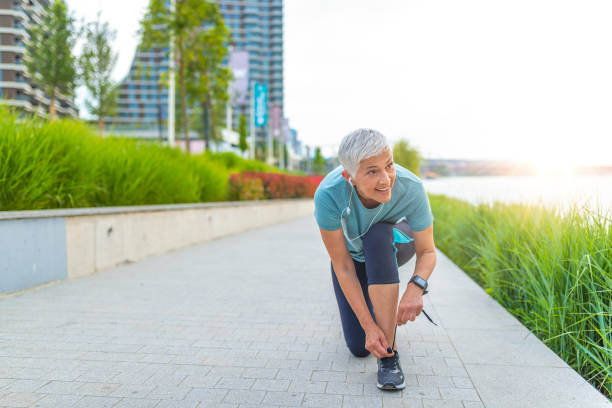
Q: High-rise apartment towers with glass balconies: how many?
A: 2